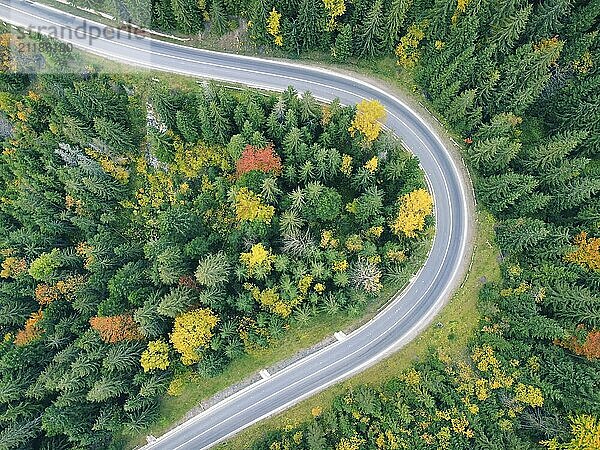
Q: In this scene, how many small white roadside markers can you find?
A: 3